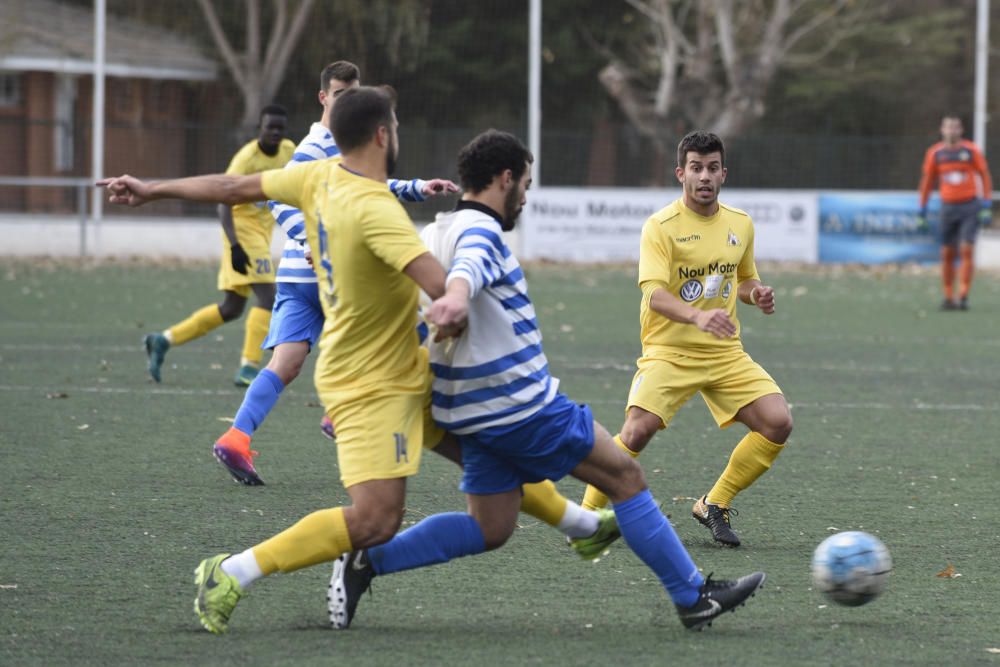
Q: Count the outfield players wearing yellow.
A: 3